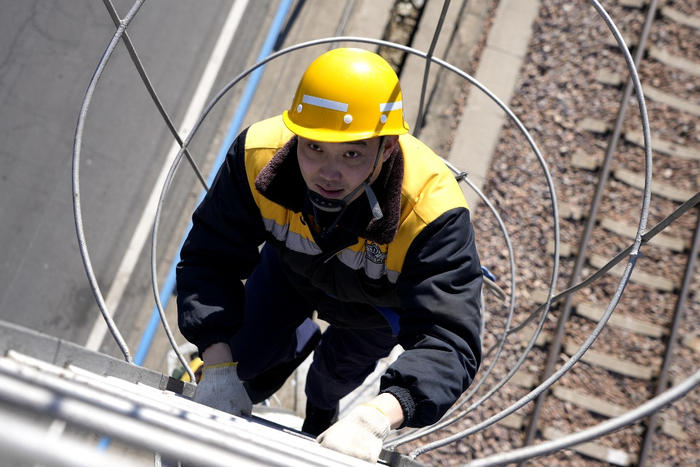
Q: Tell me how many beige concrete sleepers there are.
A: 11